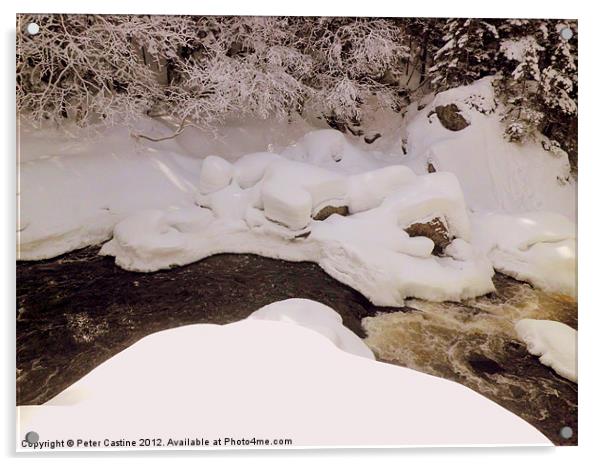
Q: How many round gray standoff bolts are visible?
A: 4